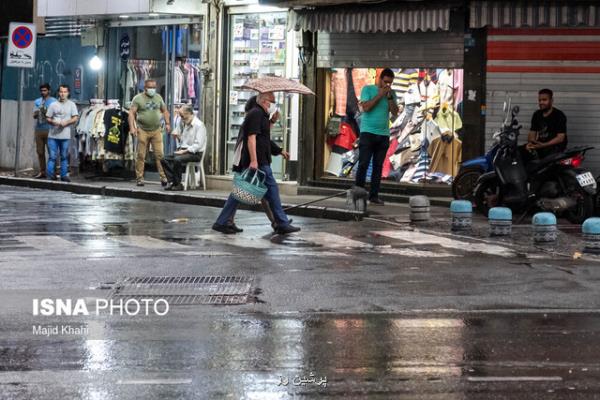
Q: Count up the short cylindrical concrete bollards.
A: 5